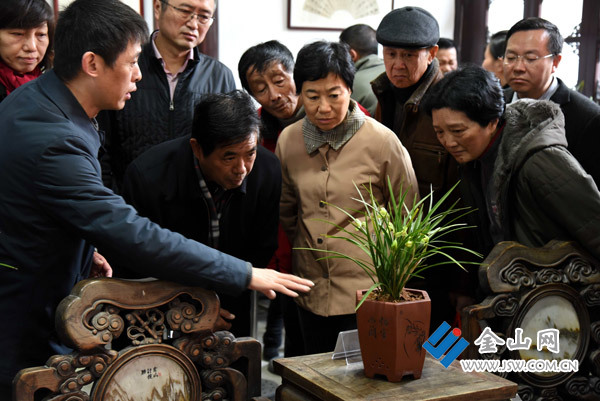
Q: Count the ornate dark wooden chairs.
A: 2